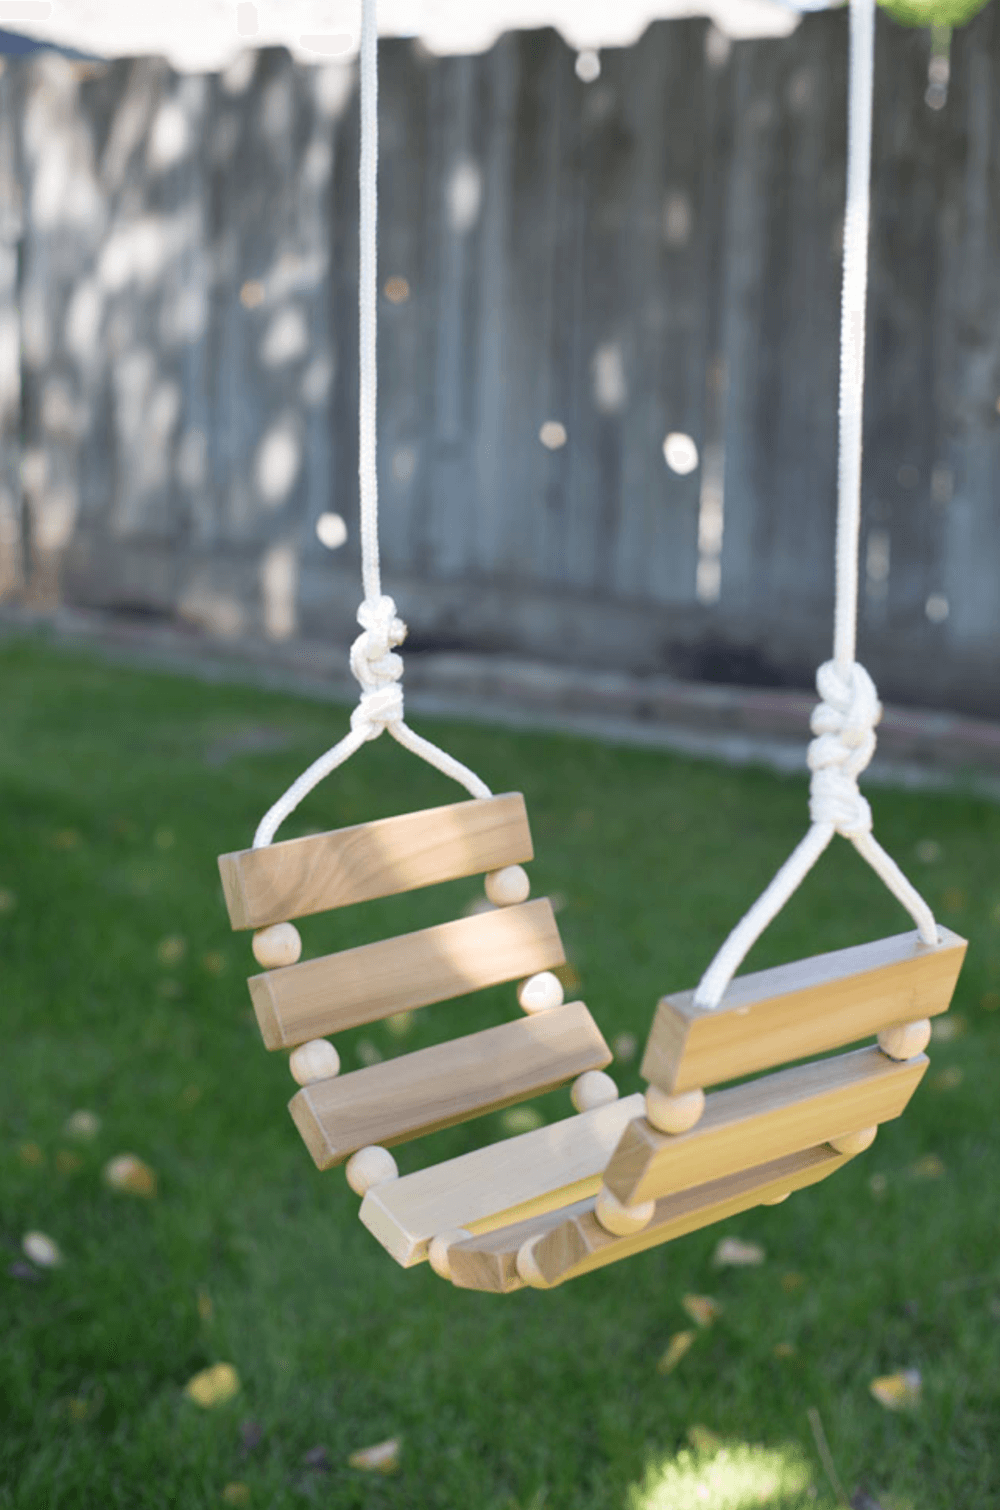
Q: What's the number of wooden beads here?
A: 13